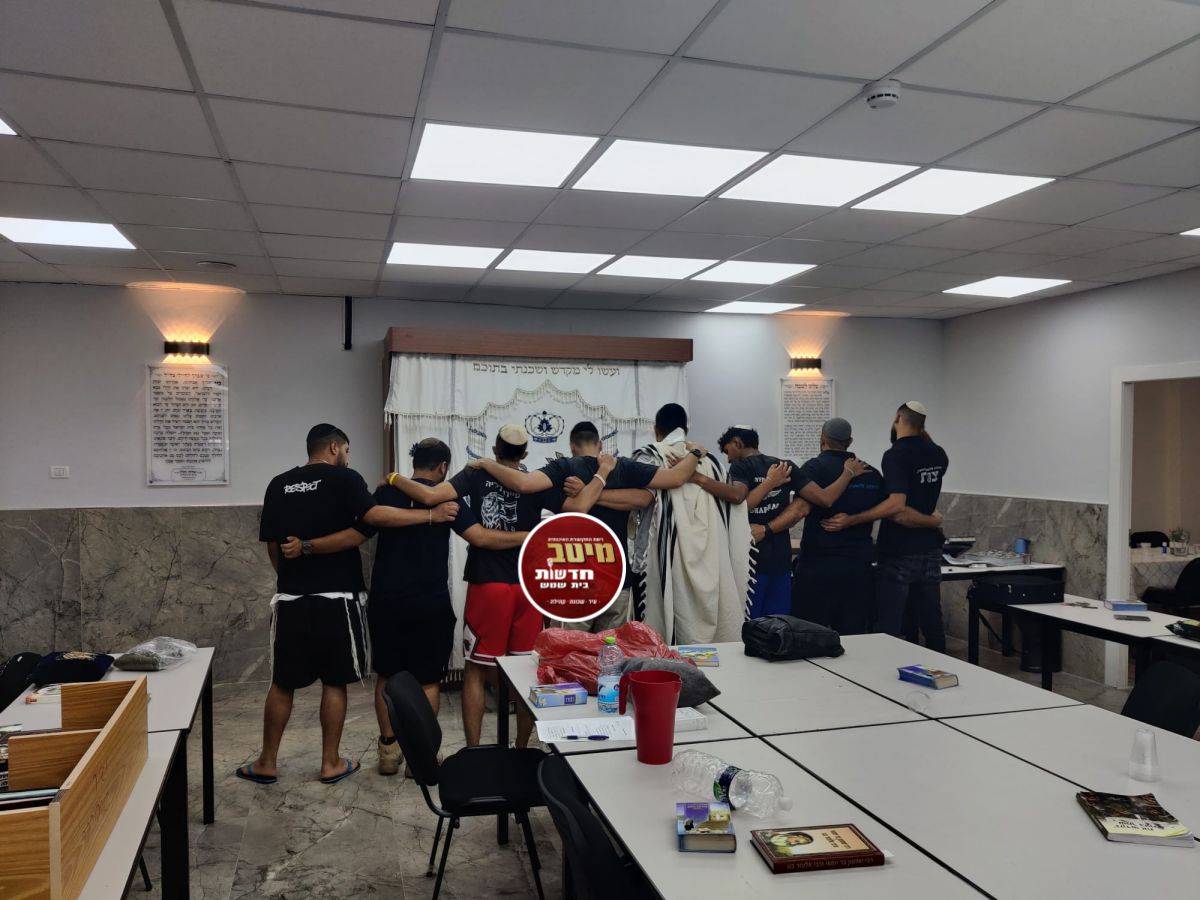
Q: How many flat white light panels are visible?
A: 13